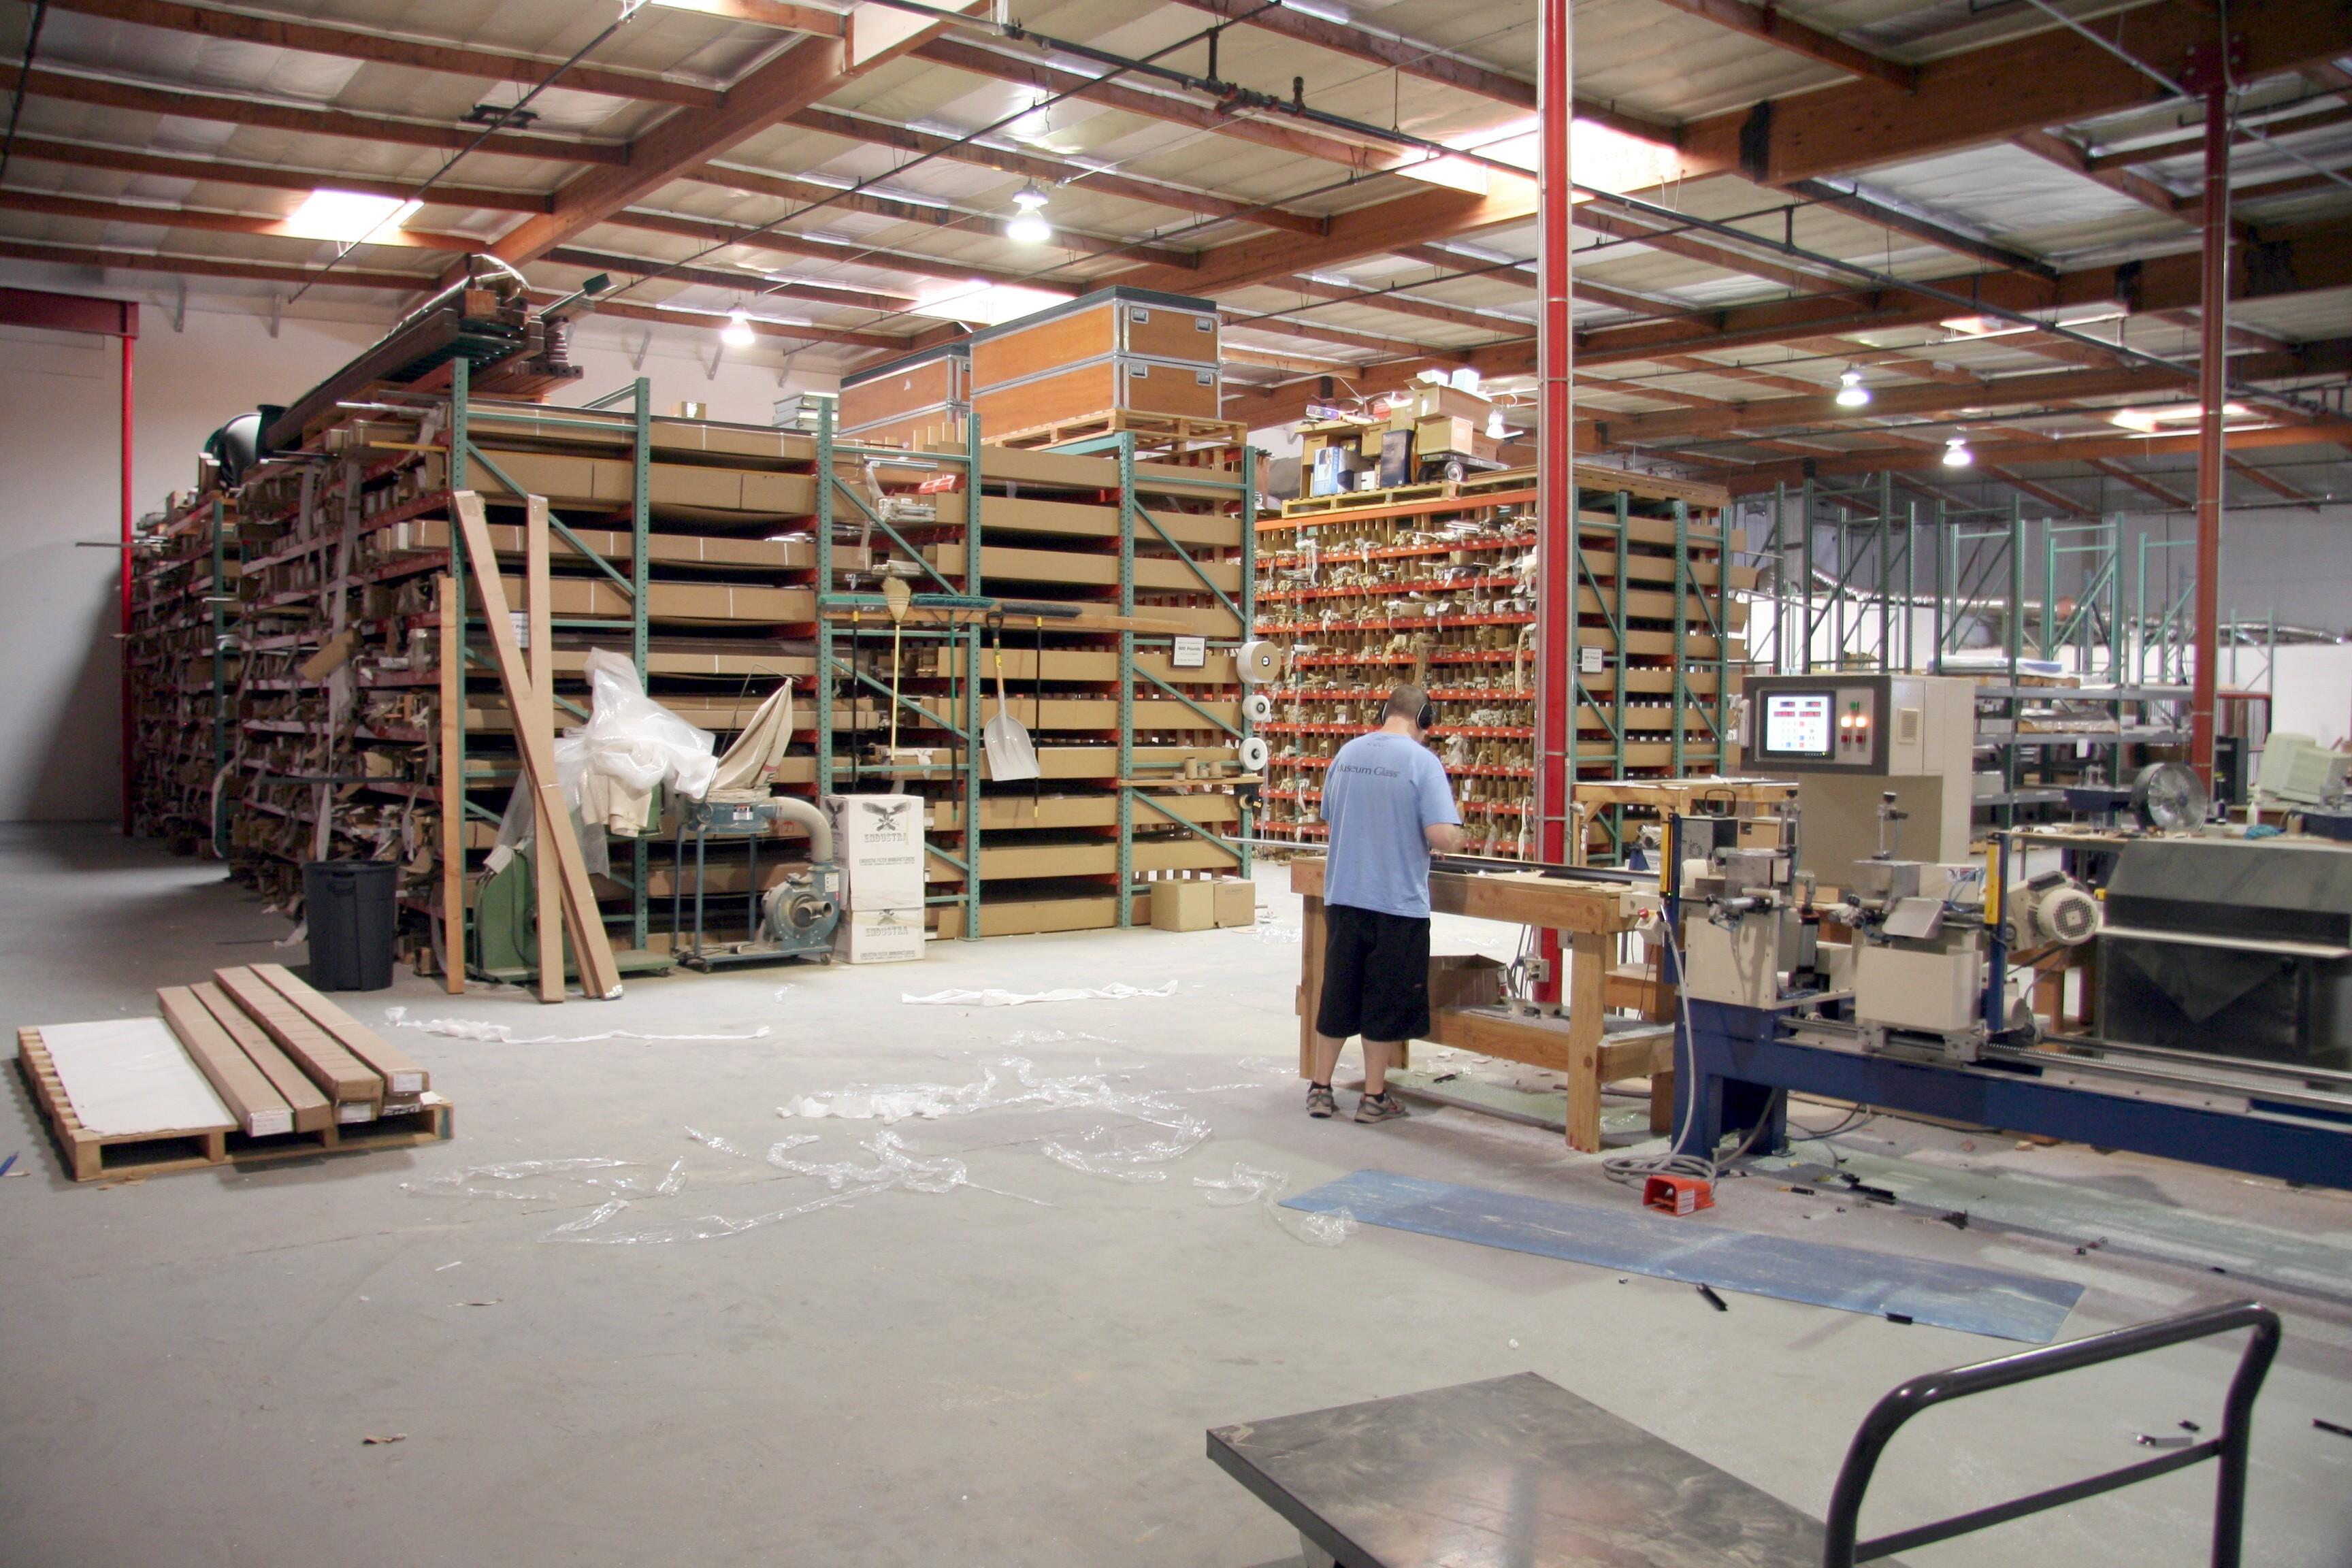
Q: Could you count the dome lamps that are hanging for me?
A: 5